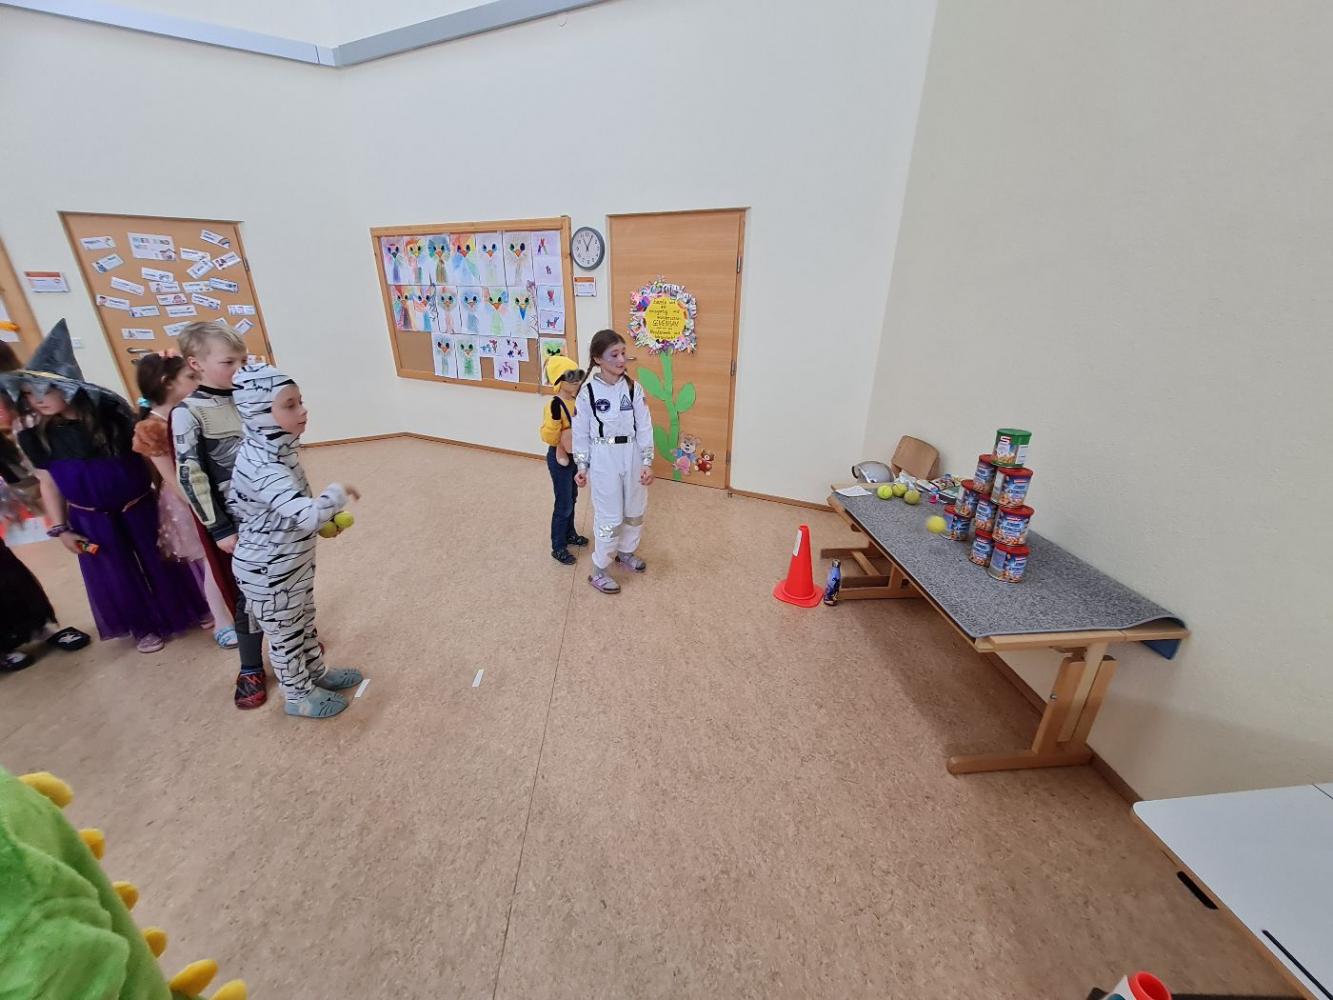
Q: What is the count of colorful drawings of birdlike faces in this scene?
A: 15